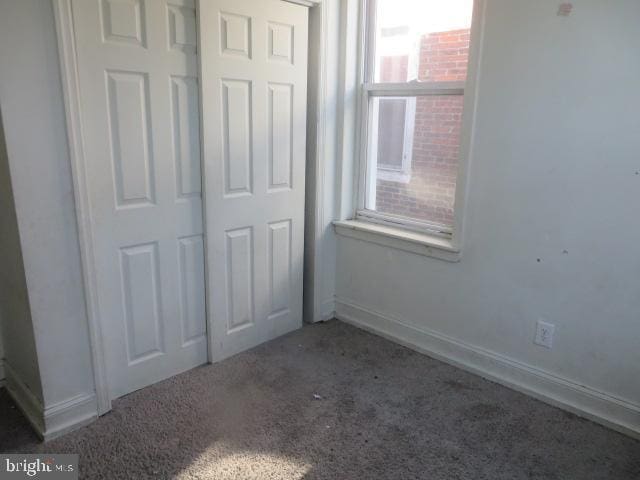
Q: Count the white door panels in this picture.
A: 12